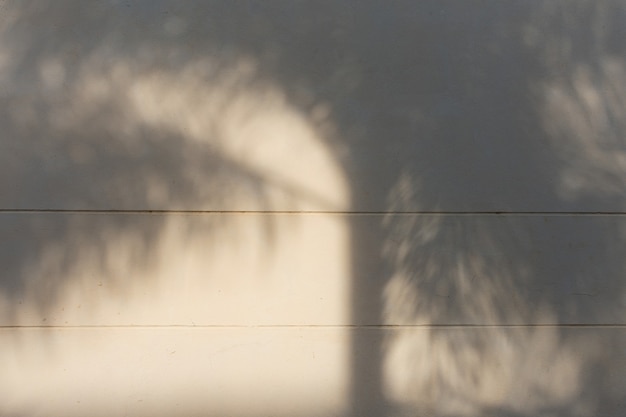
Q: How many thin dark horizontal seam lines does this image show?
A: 2